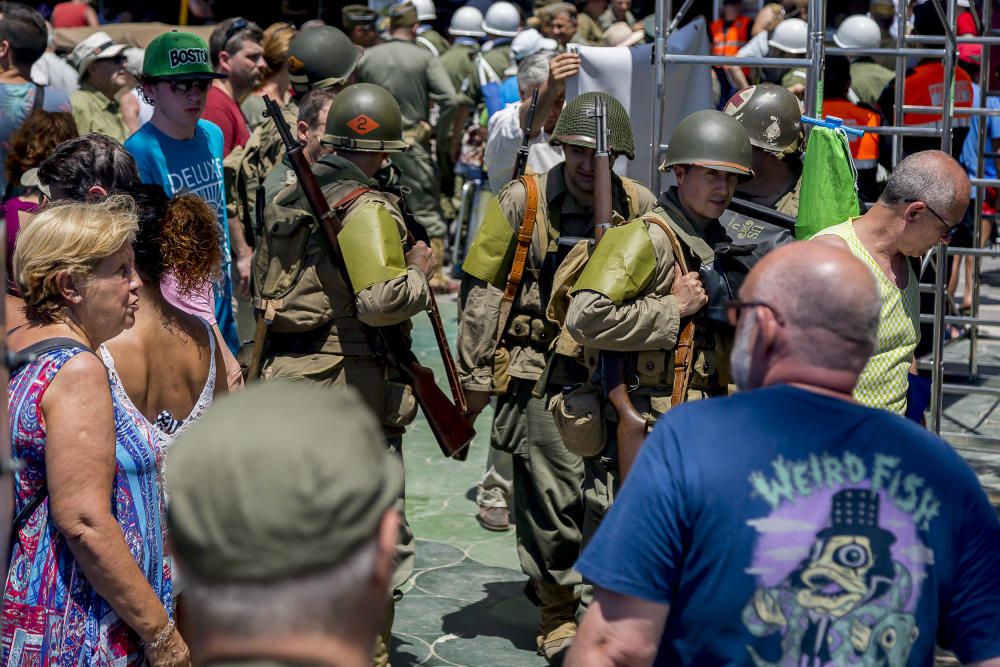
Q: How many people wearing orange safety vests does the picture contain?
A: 3